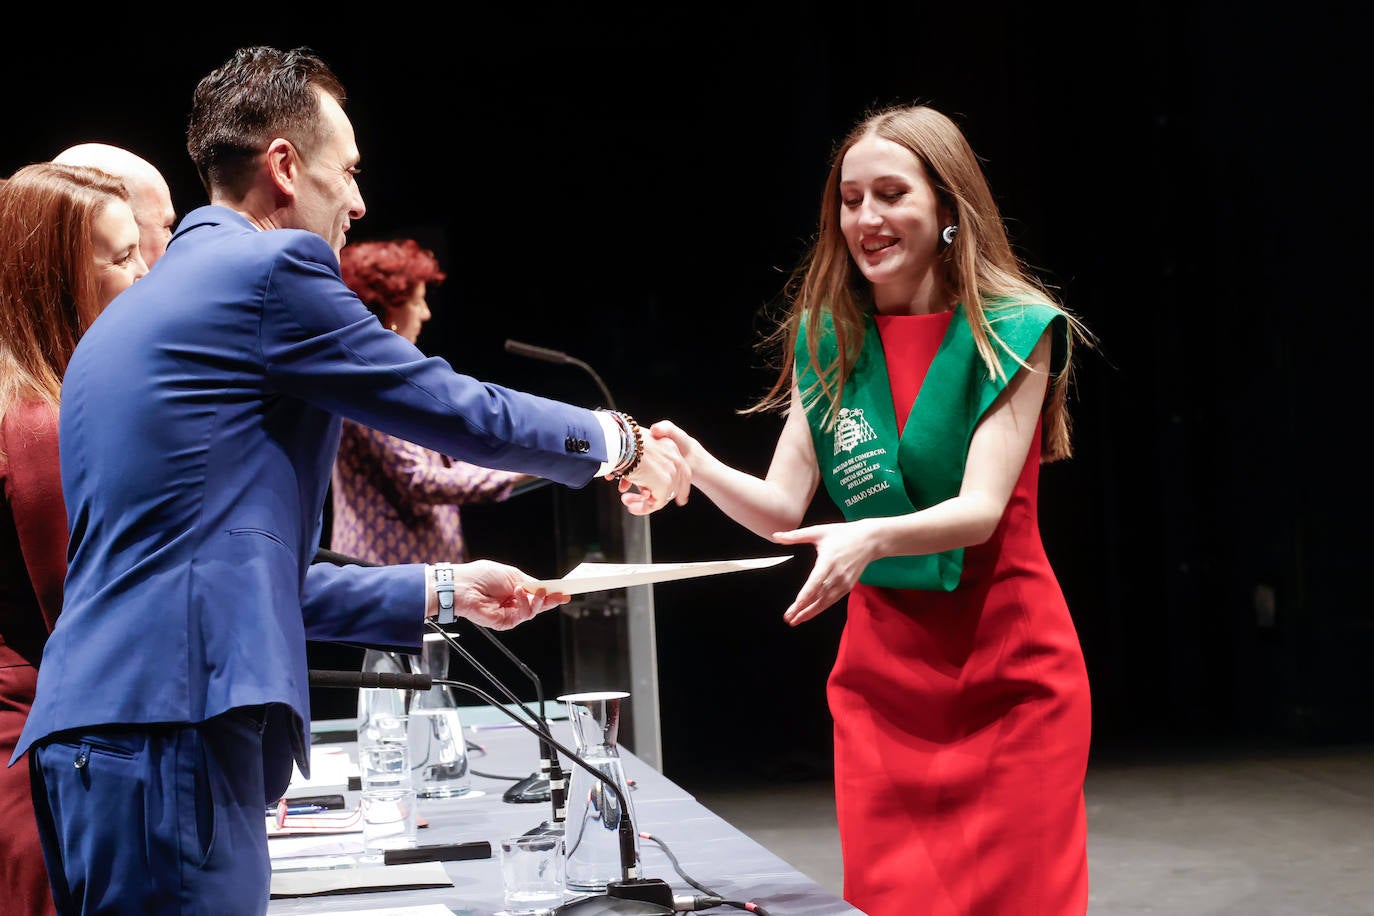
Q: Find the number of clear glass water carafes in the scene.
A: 3